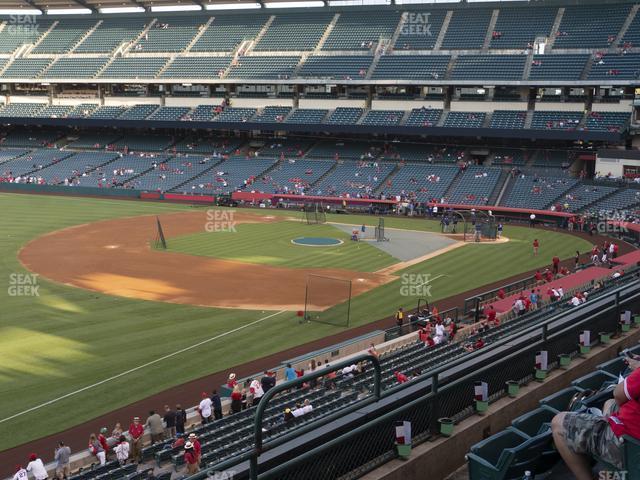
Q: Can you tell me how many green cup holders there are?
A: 10